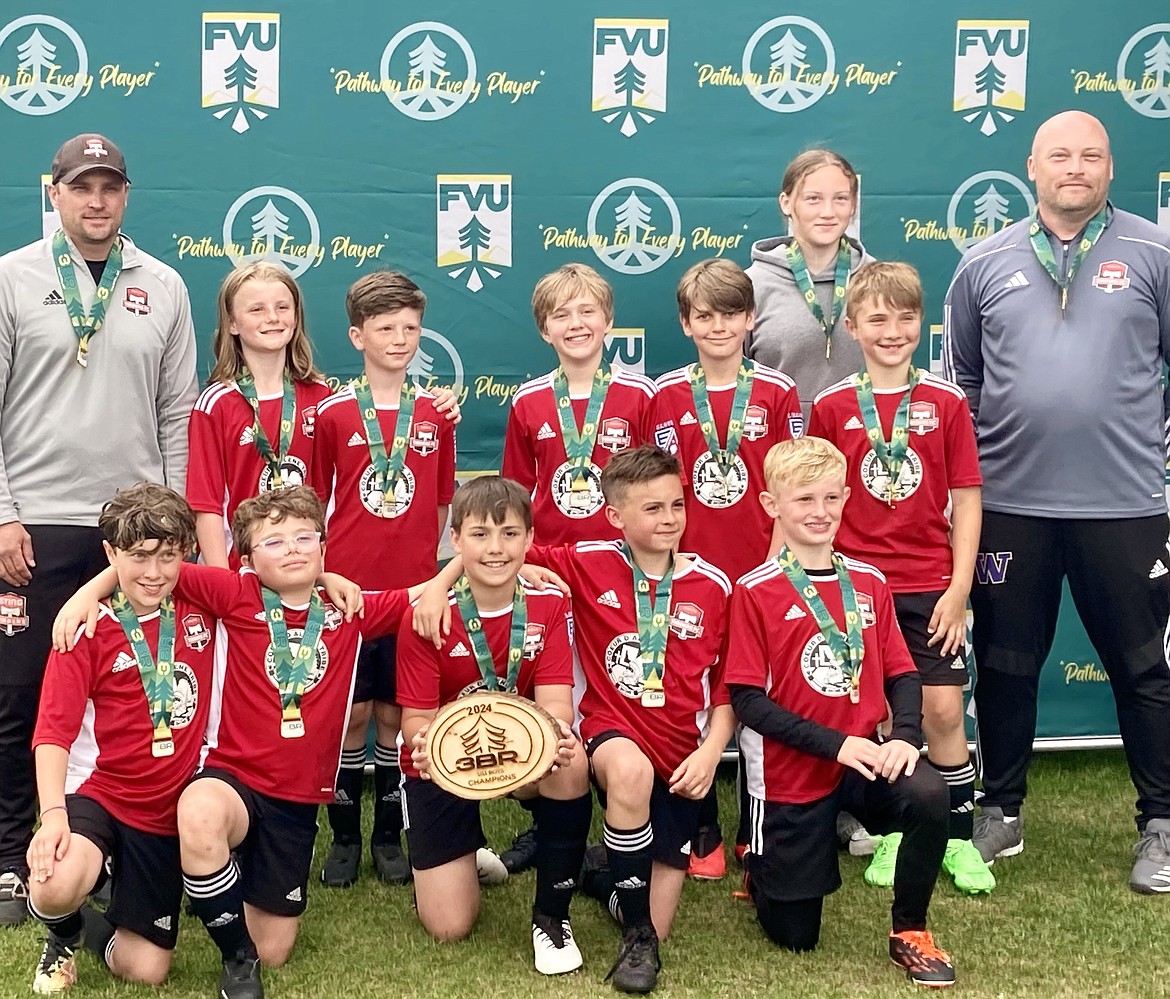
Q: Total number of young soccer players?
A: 10